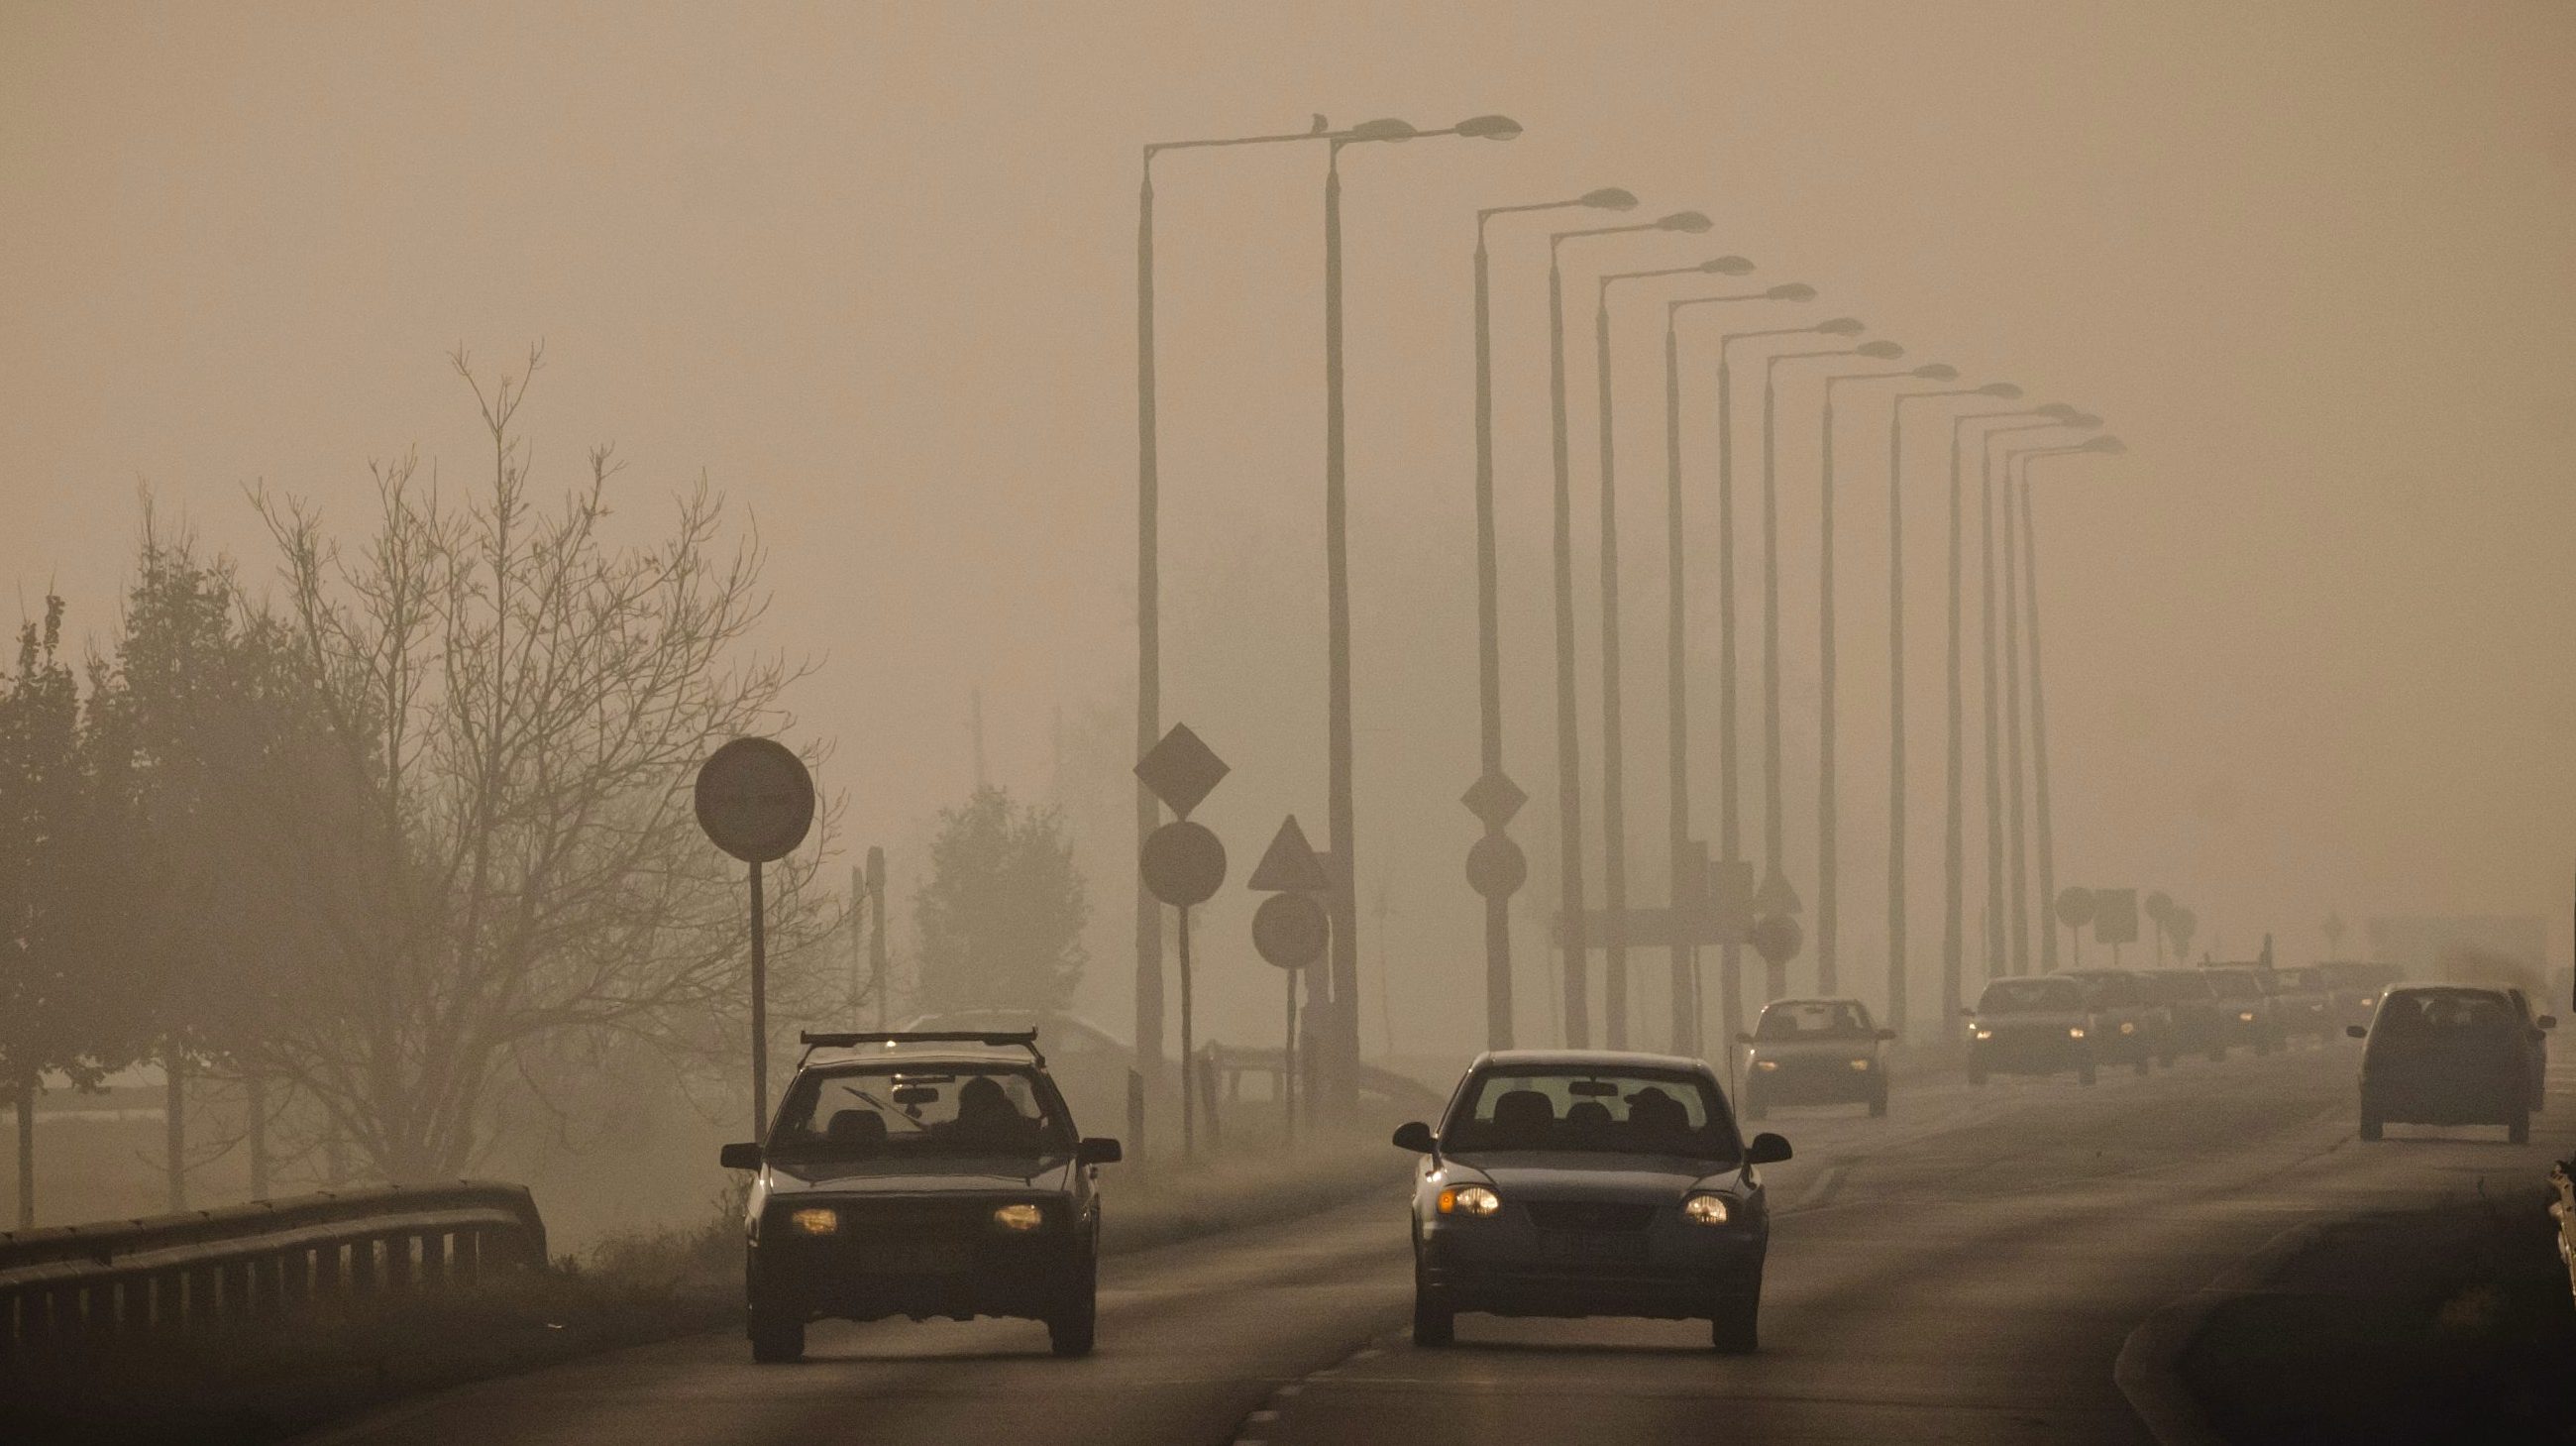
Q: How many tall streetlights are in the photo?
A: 14